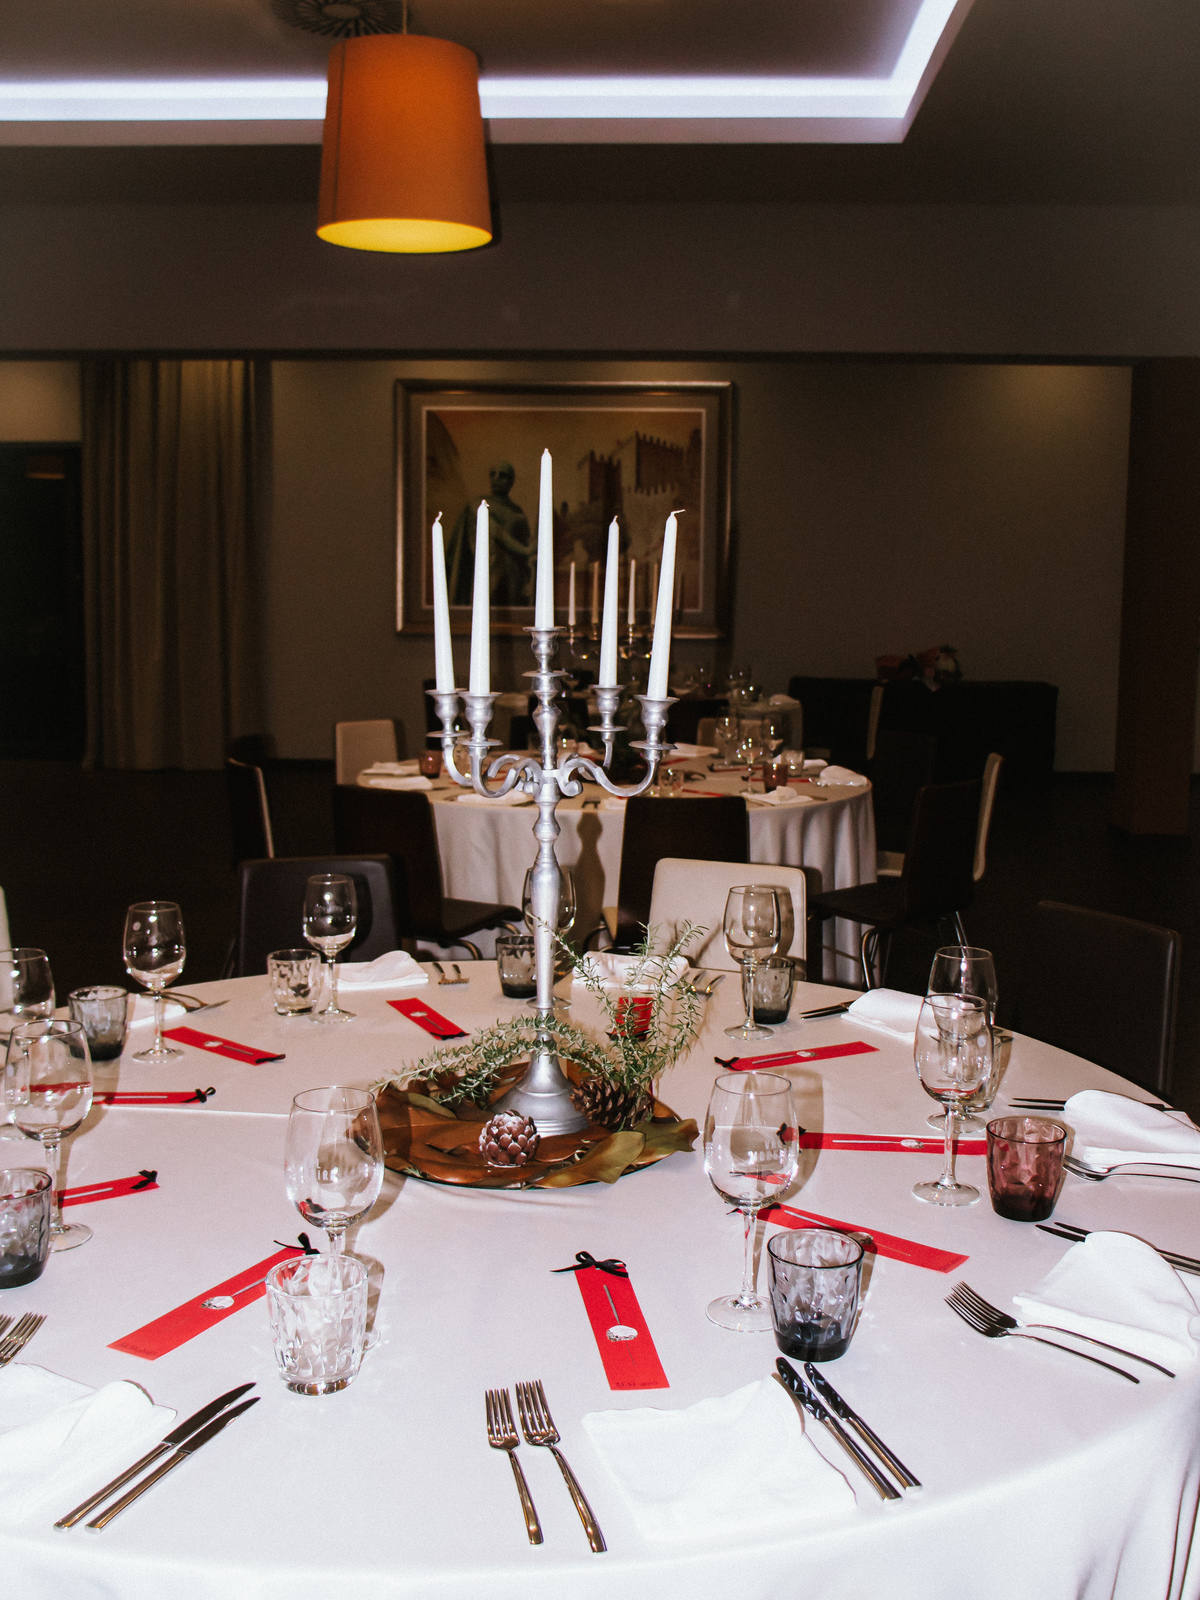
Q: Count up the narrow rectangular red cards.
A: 10